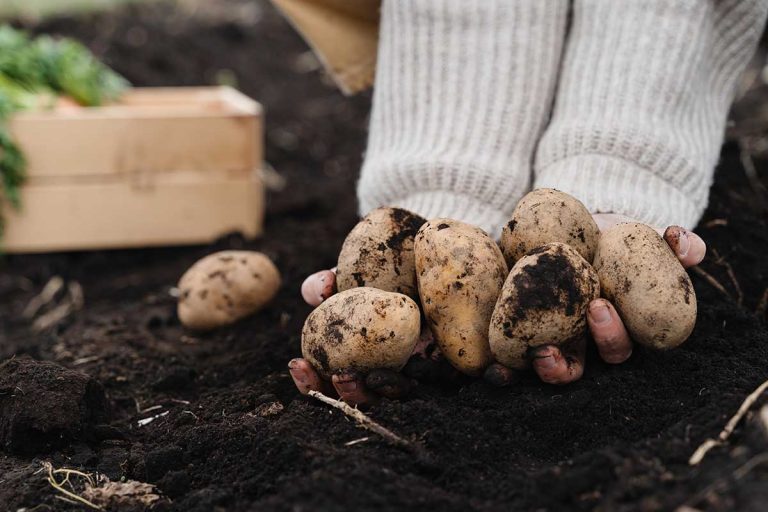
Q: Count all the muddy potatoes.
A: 7